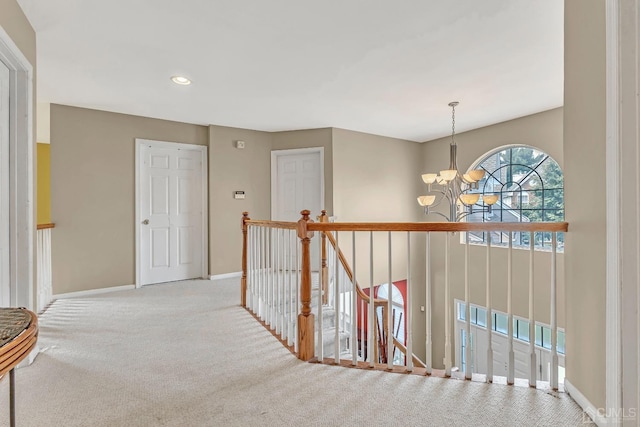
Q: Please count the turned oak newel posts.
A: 3